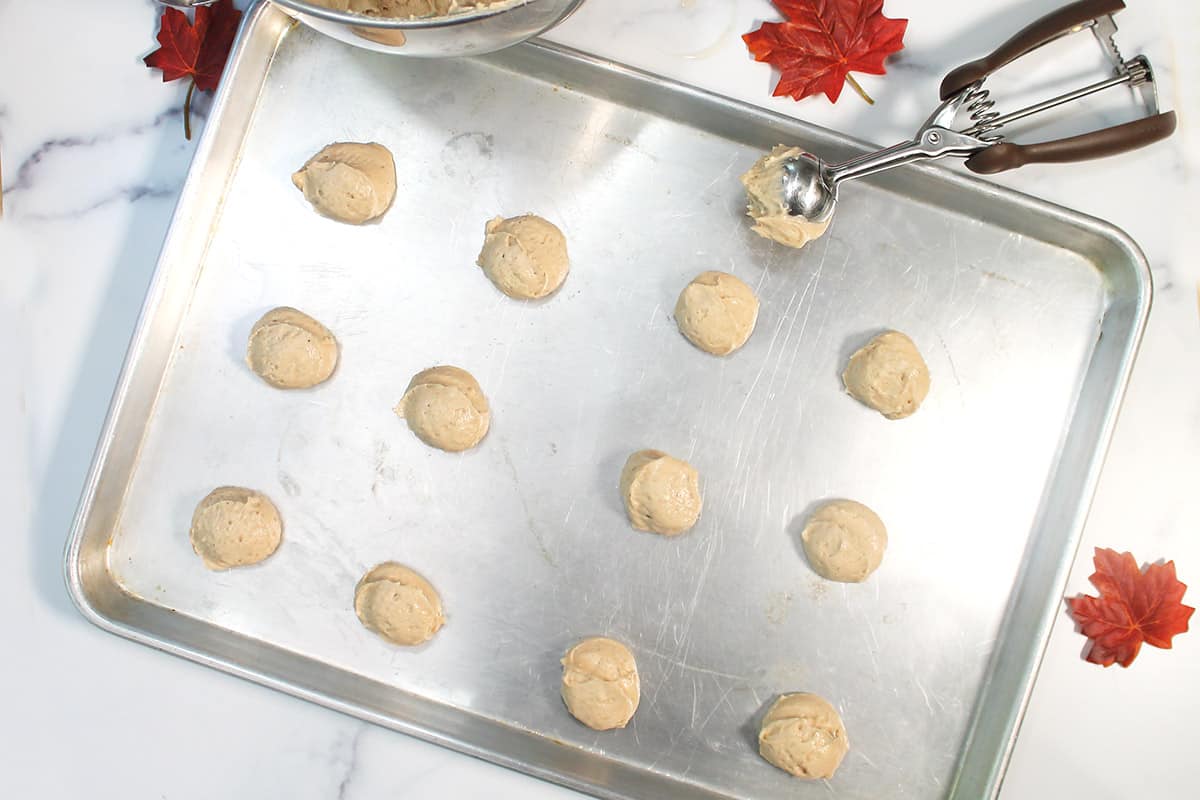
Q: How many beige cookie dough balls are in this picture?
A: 12